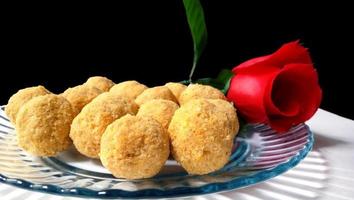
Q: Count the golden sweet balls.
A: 12